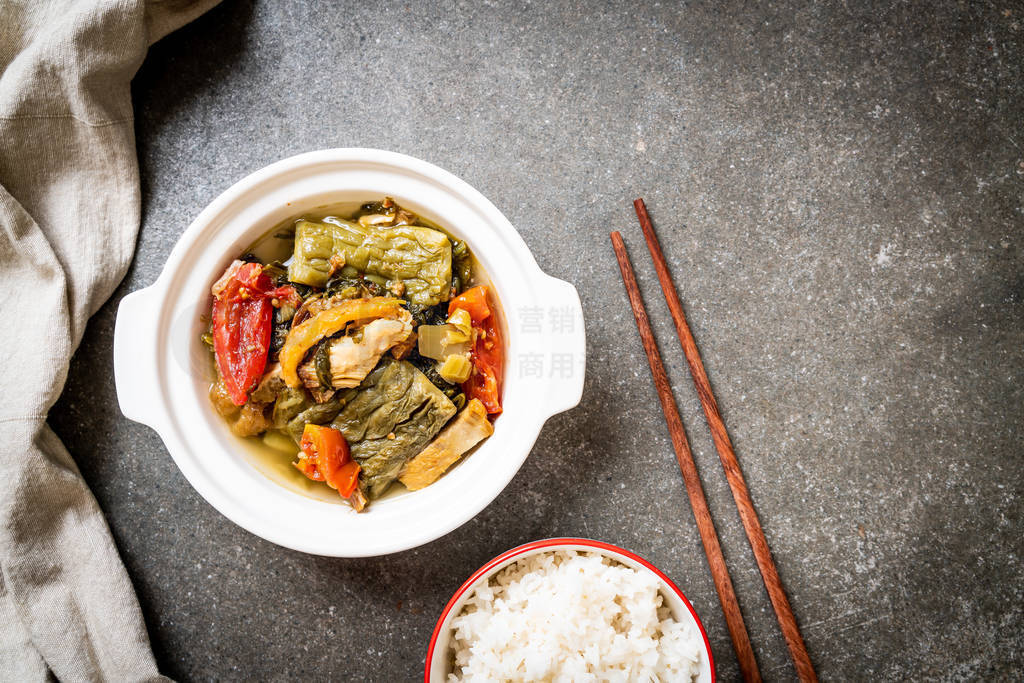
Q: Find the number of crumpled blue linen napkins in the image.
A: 0